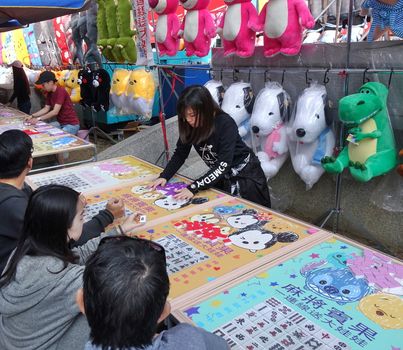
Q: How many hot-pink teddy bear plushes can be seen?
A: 4